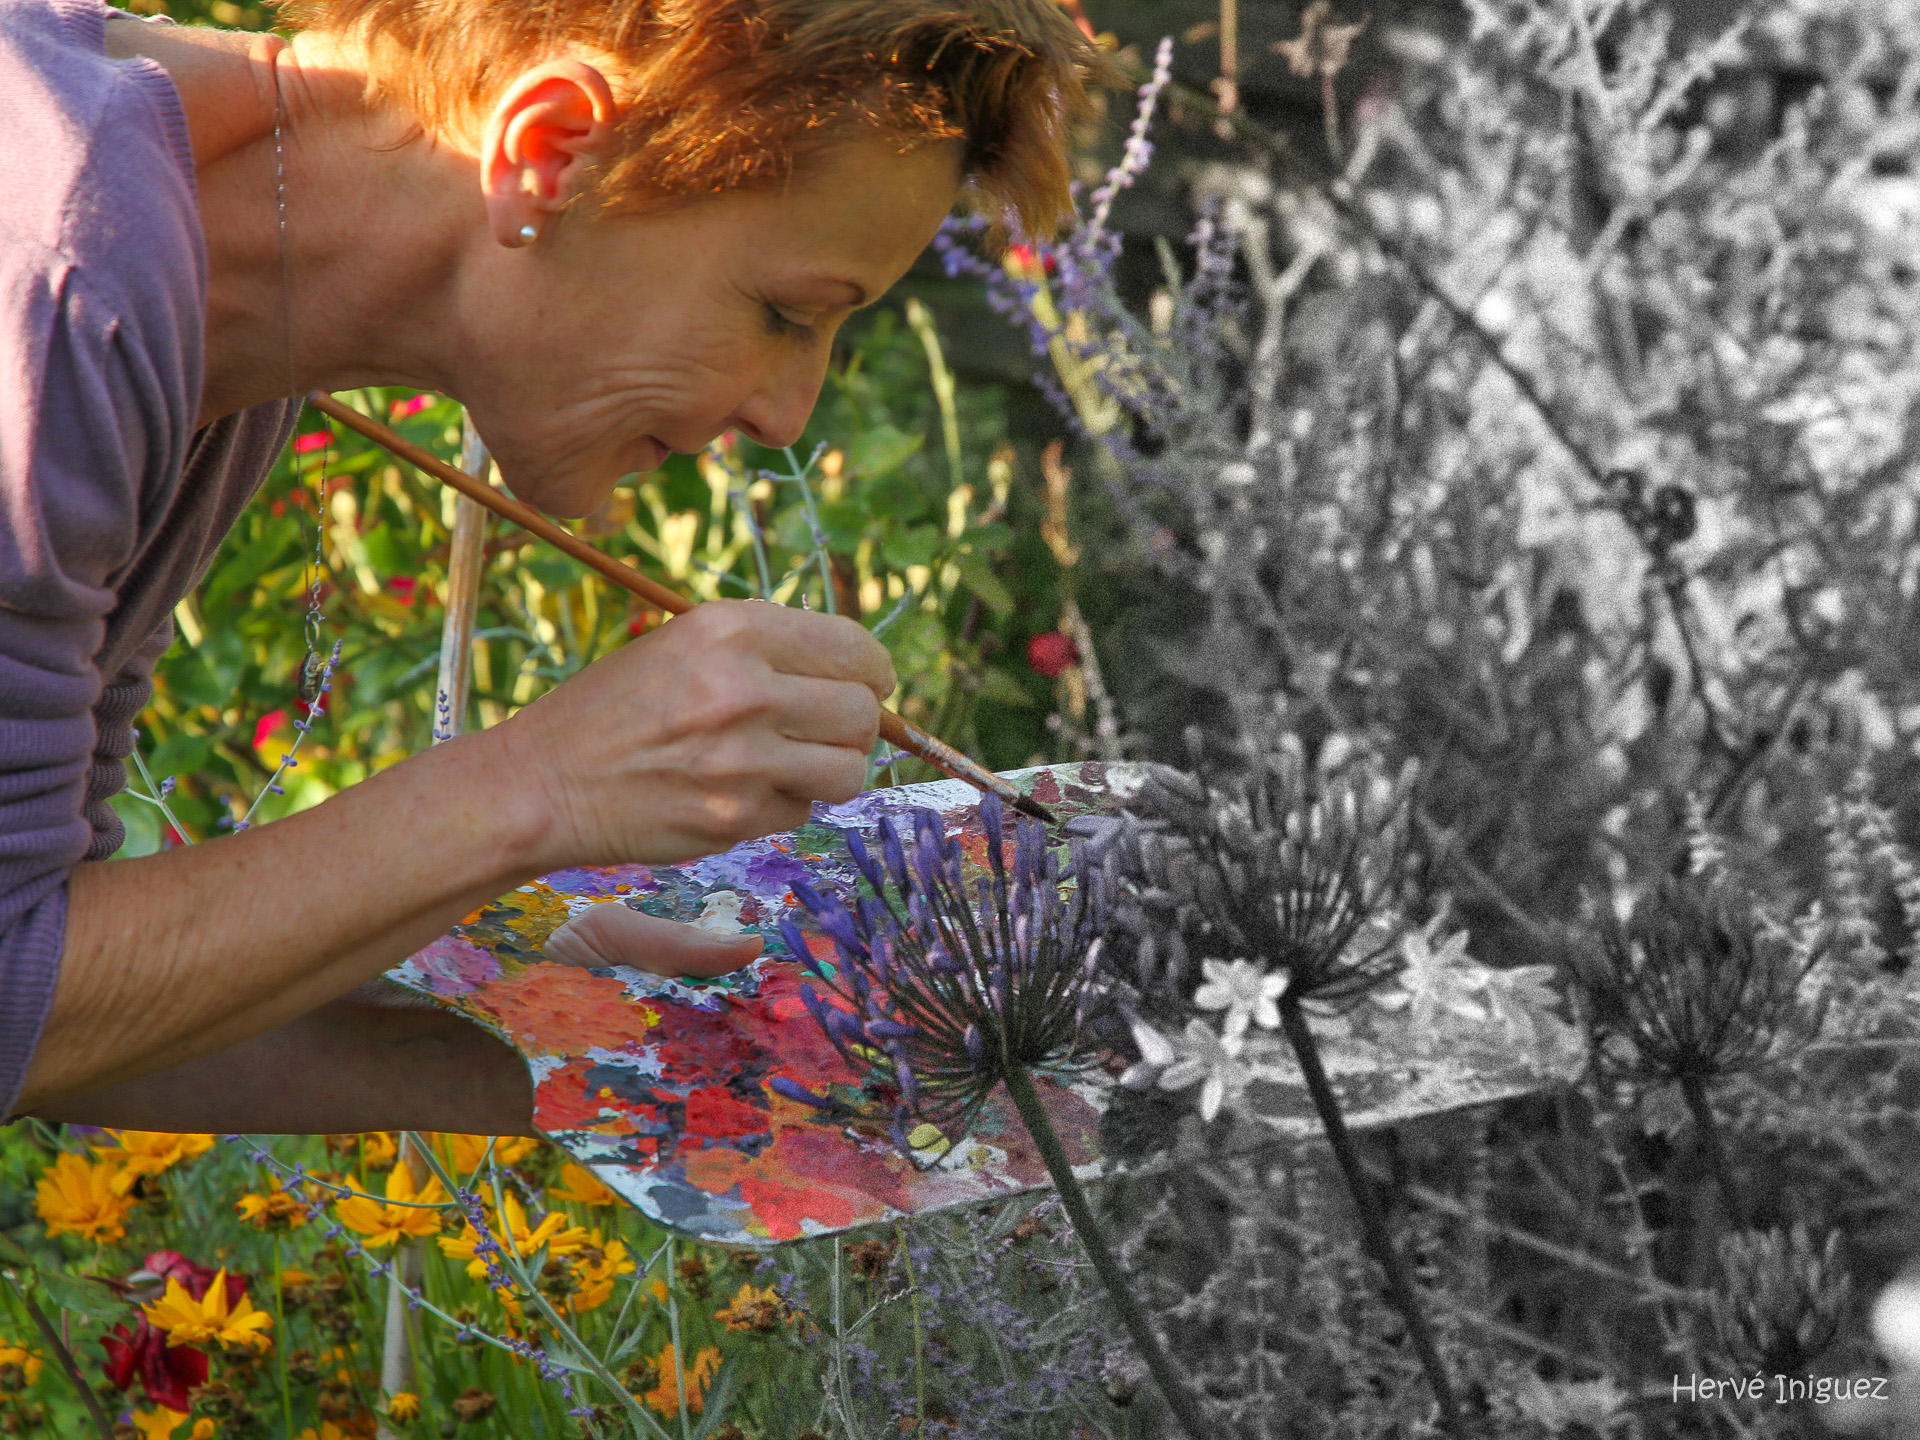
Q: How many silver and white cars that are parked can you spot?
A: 0